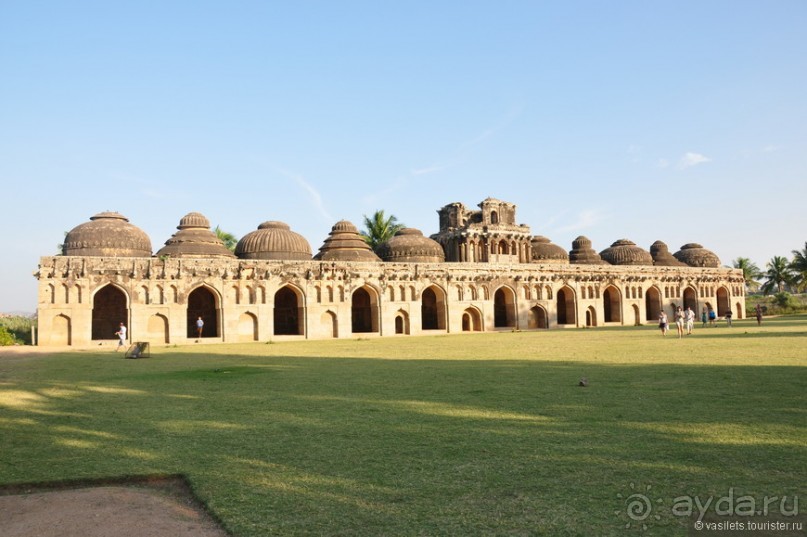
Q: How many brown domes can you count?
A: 10